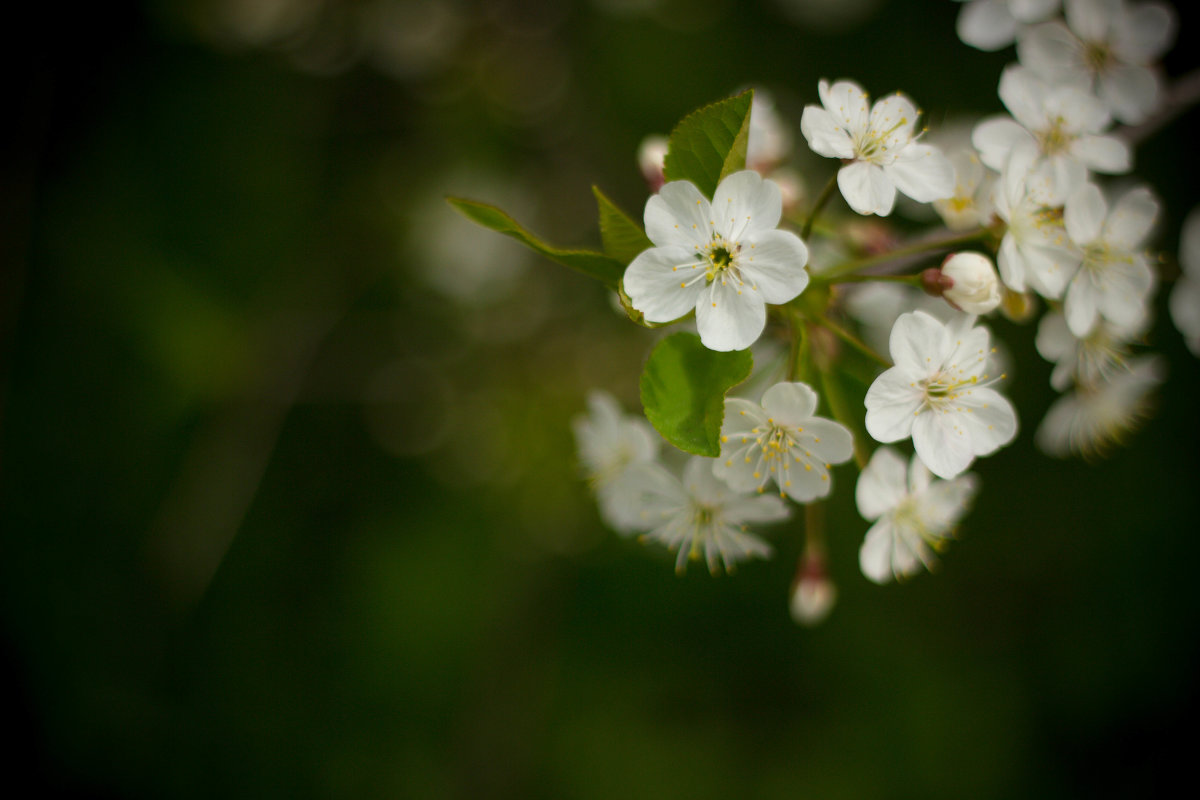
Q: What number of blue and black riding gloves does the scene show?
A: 0